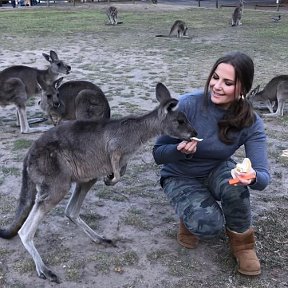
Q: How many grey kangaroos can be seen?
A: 7